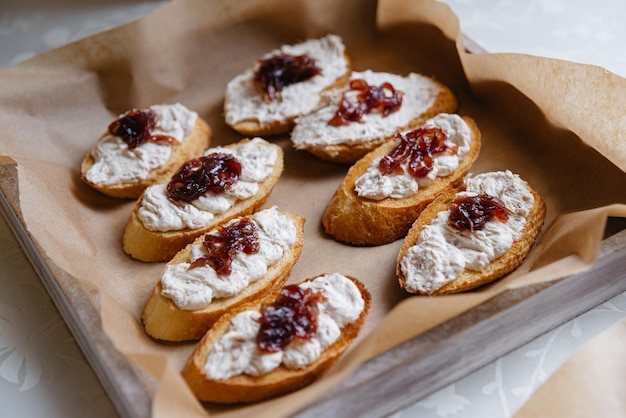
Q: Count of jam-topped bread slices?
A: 8